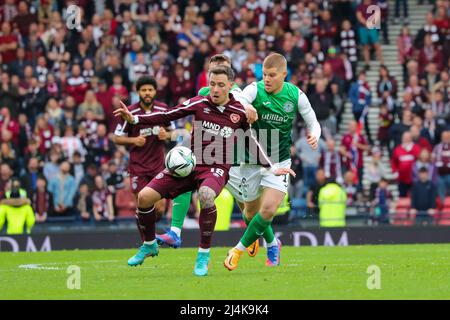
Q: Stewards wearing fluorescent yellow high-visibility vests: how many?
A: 4